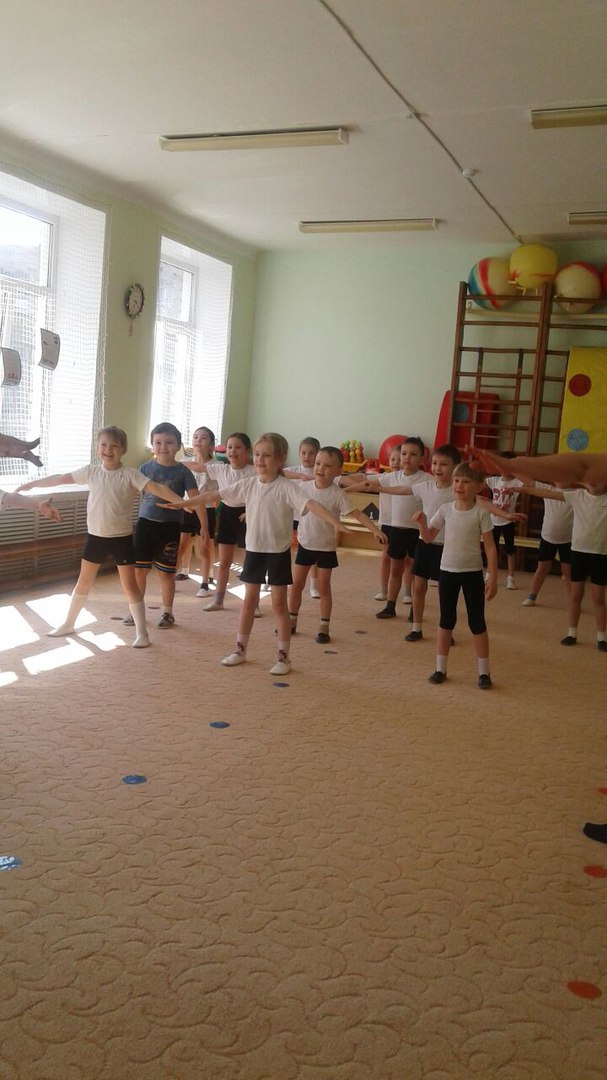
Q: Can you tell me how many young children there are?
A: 14